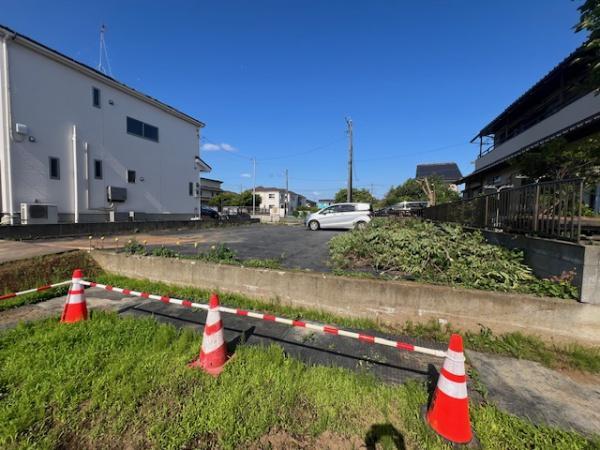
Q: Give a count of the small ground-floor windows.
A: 4